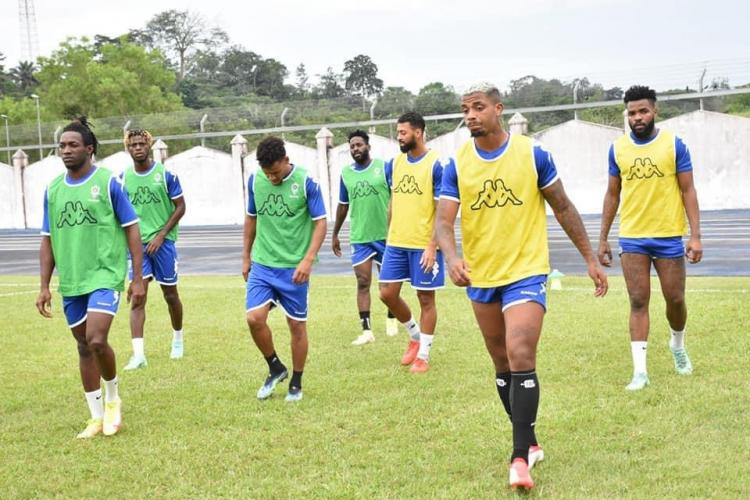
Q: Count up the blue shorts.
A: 7